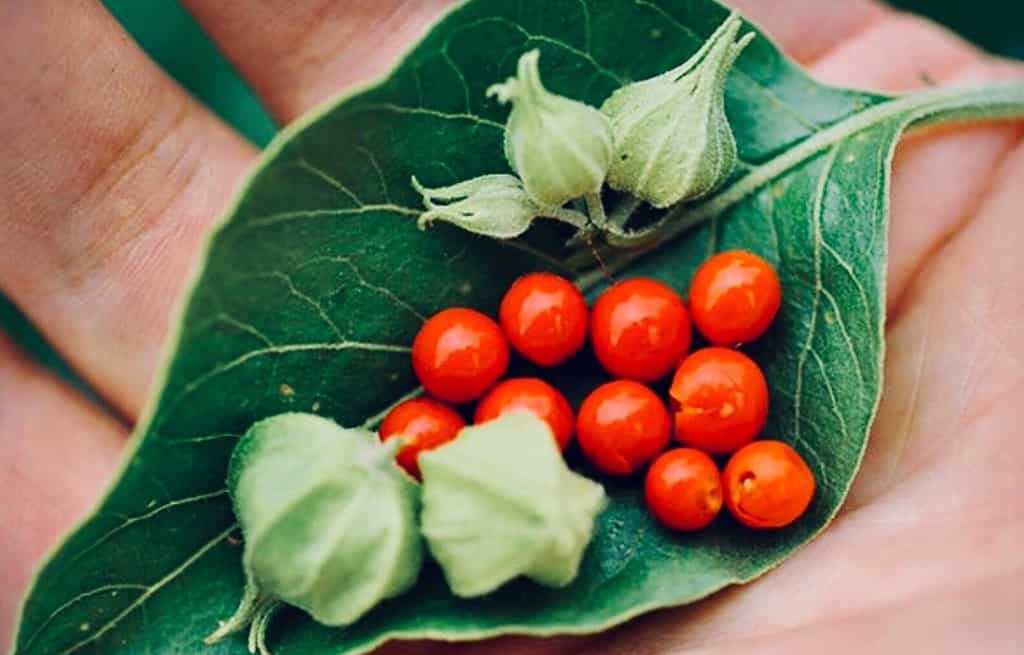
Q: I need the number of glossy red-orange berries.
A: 10